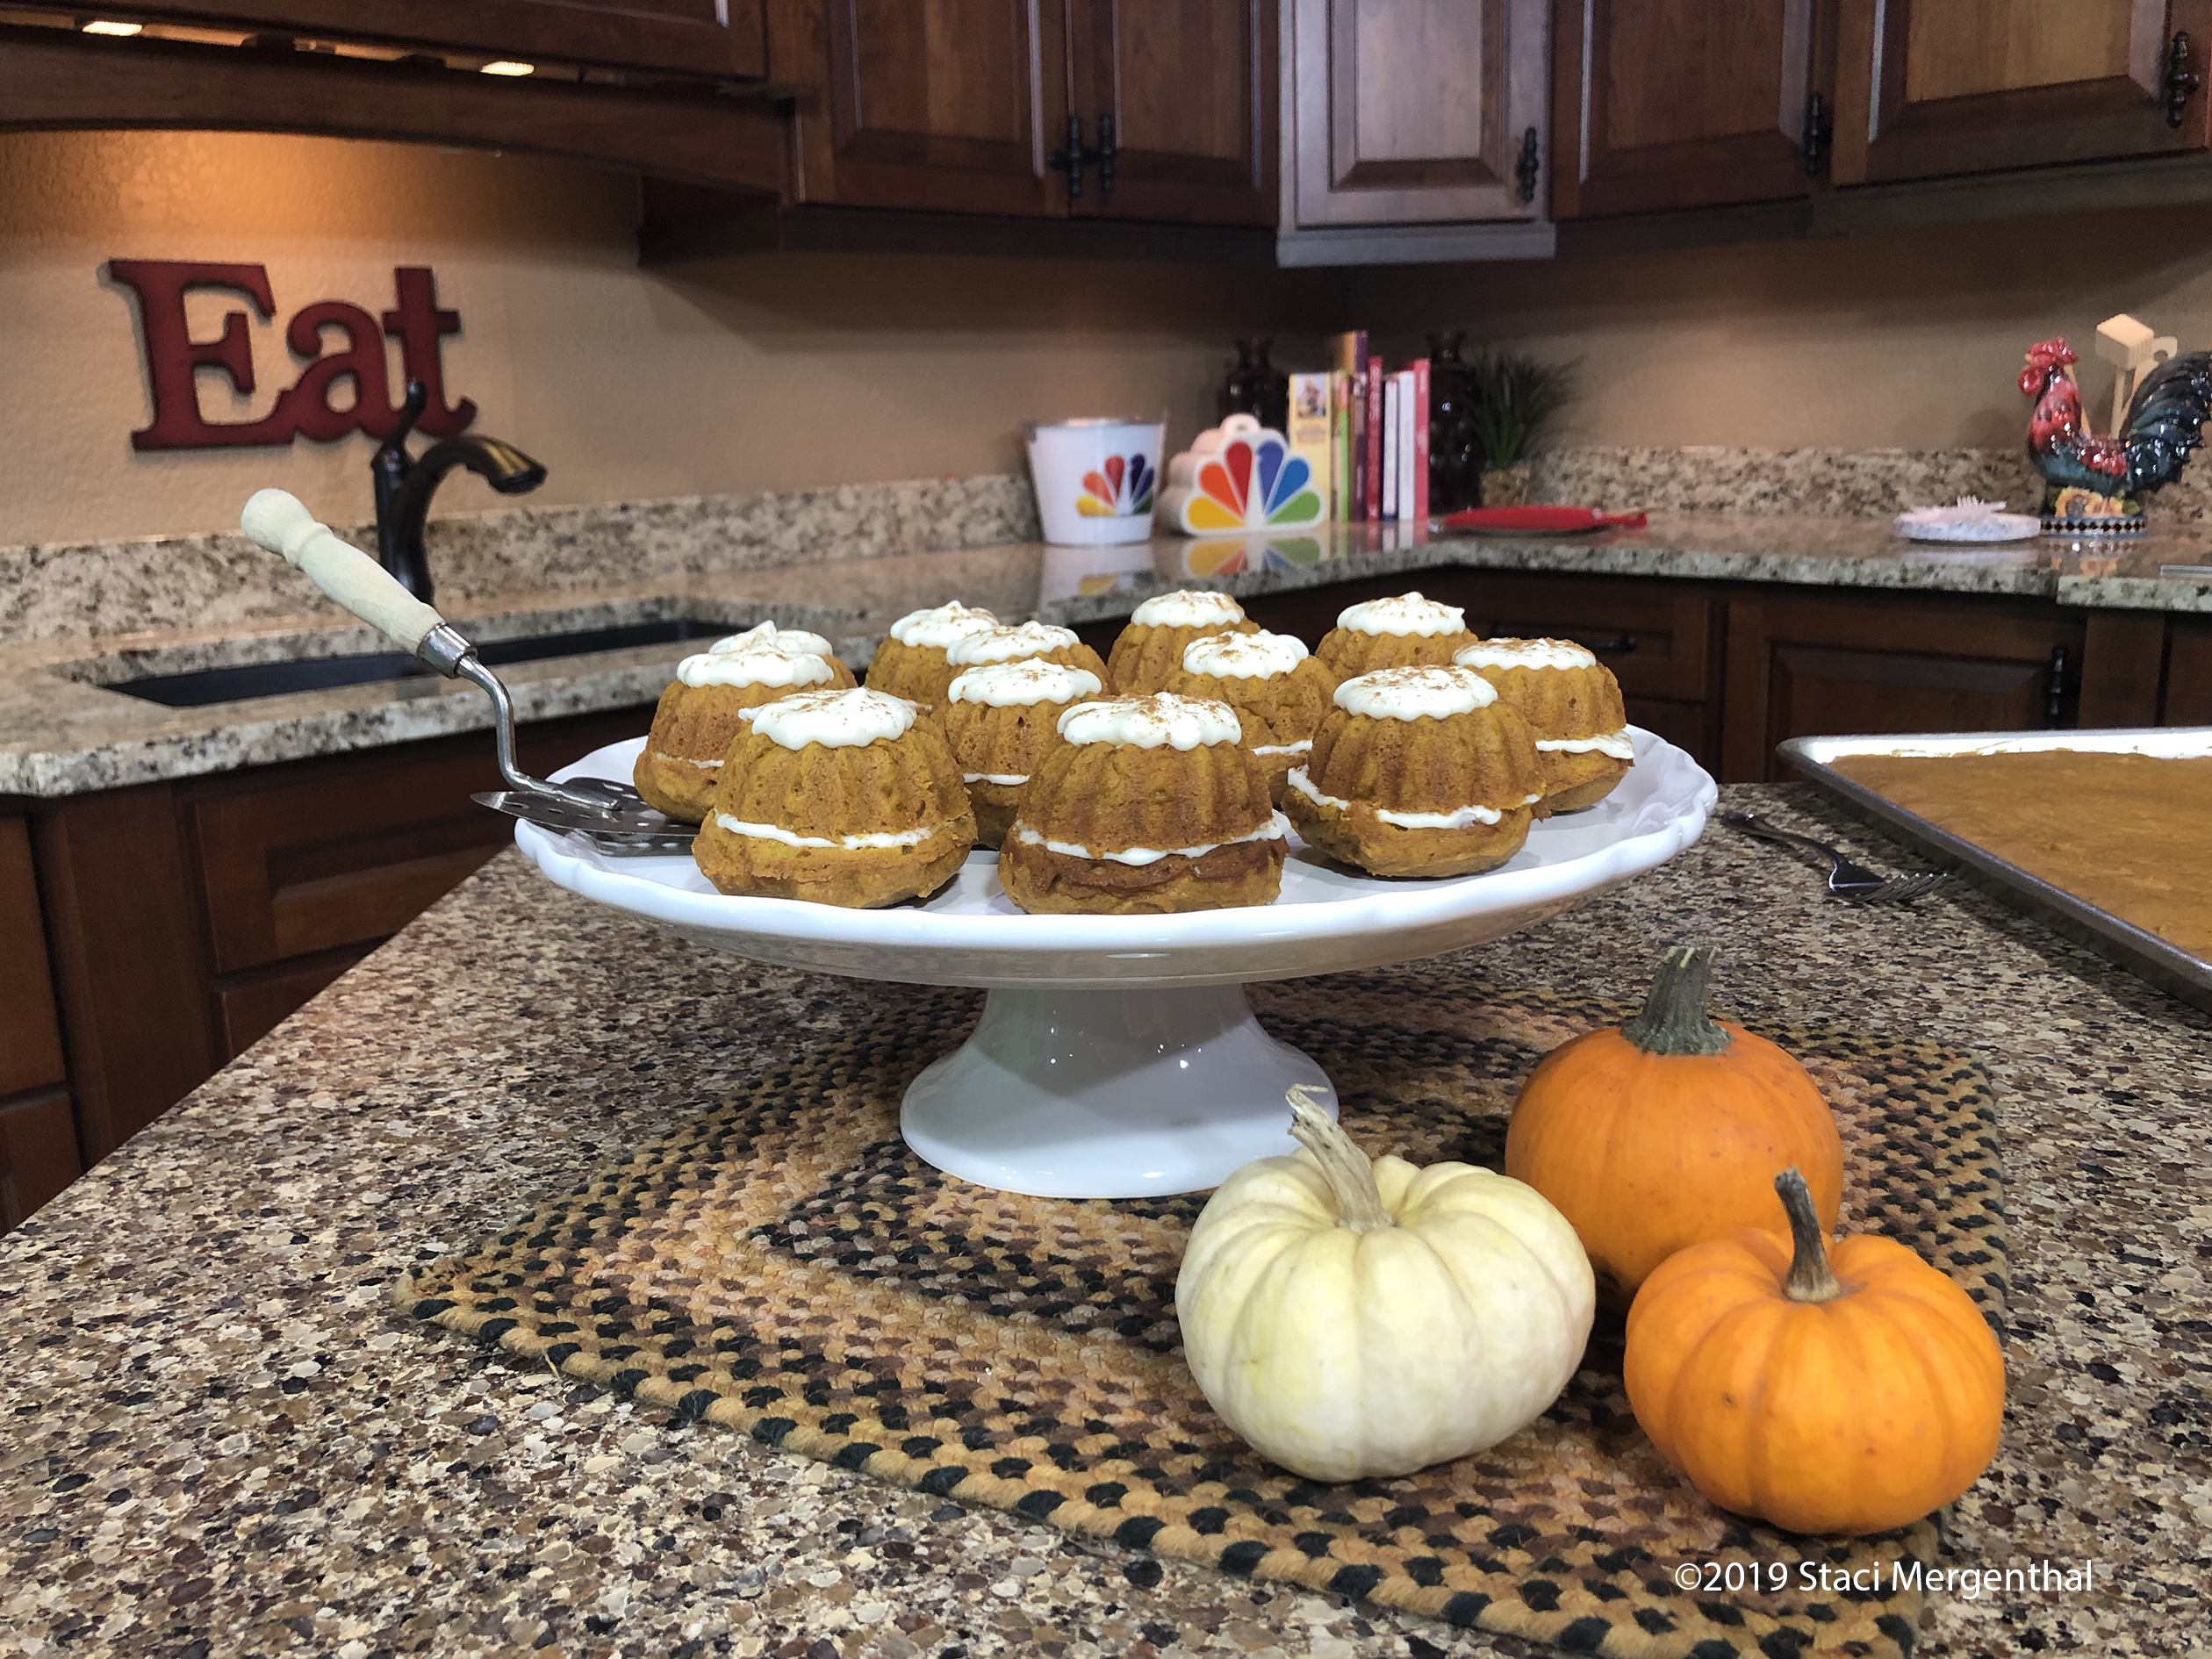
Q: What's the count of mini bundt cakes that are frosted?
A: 12